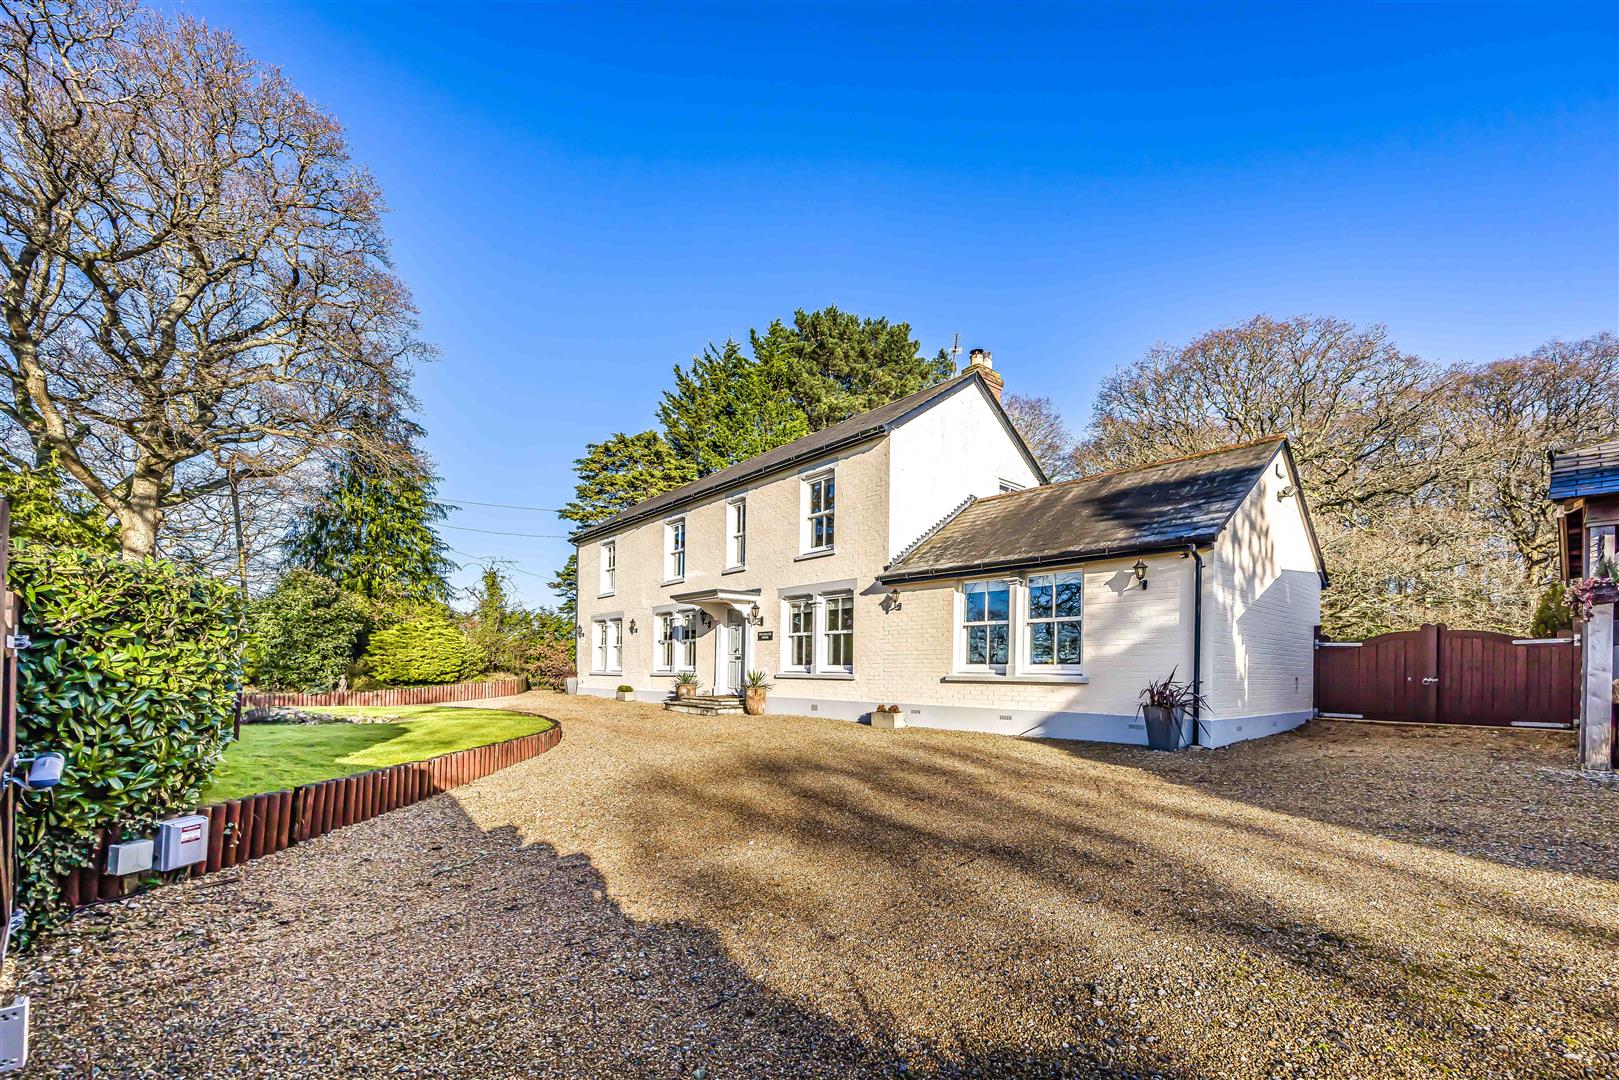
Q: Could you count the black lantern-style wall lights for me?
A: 6